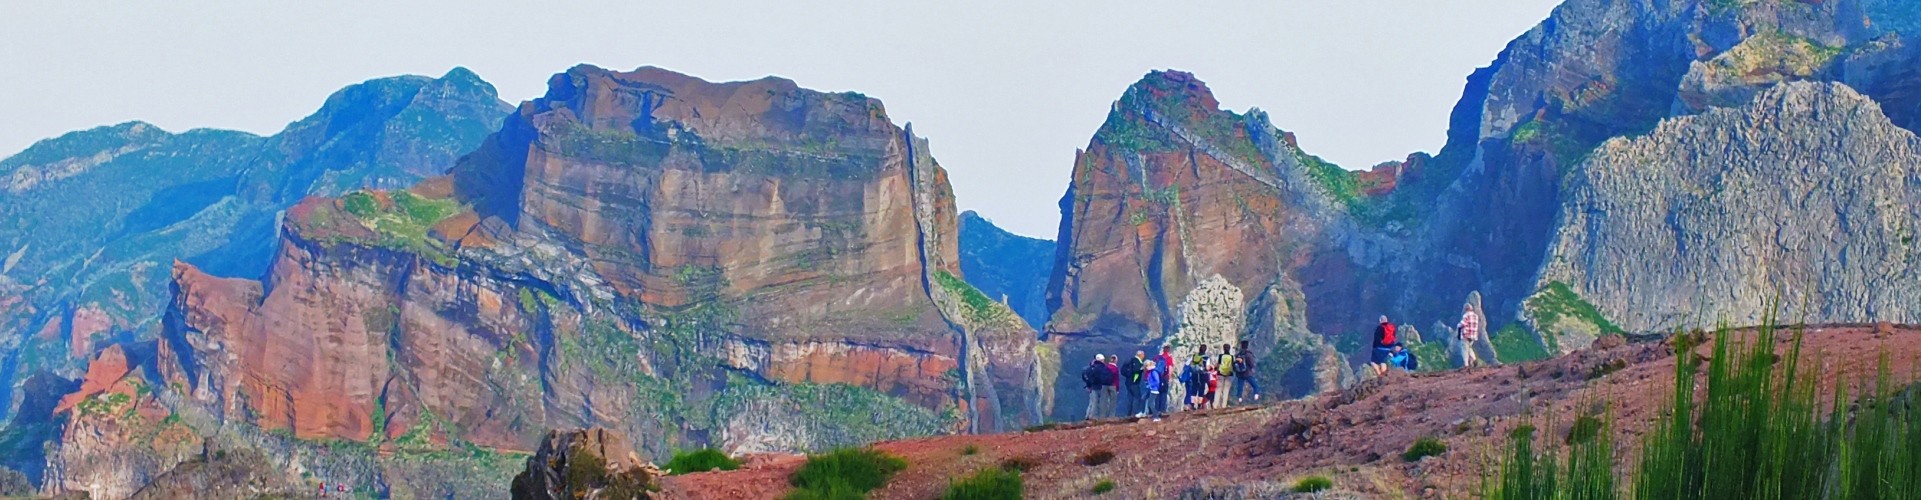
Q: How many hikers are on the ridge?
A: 13